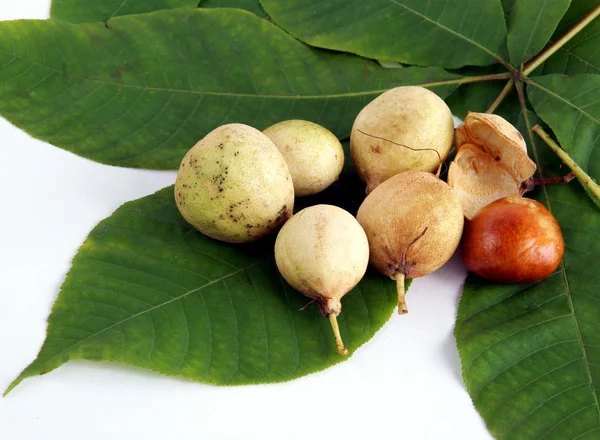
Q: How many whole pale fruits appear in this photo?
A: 5